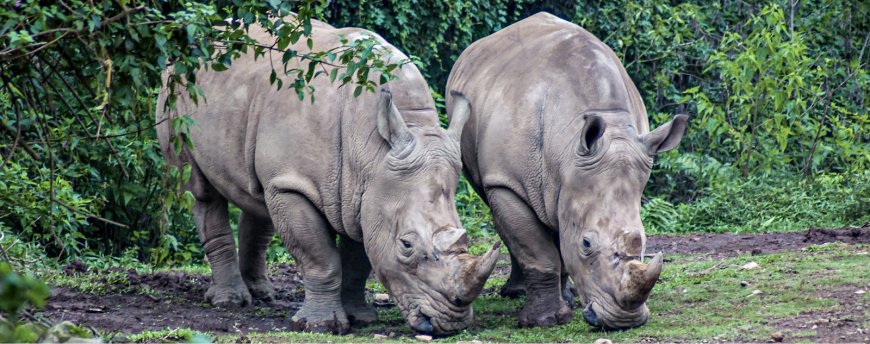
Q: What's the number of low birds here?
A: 0